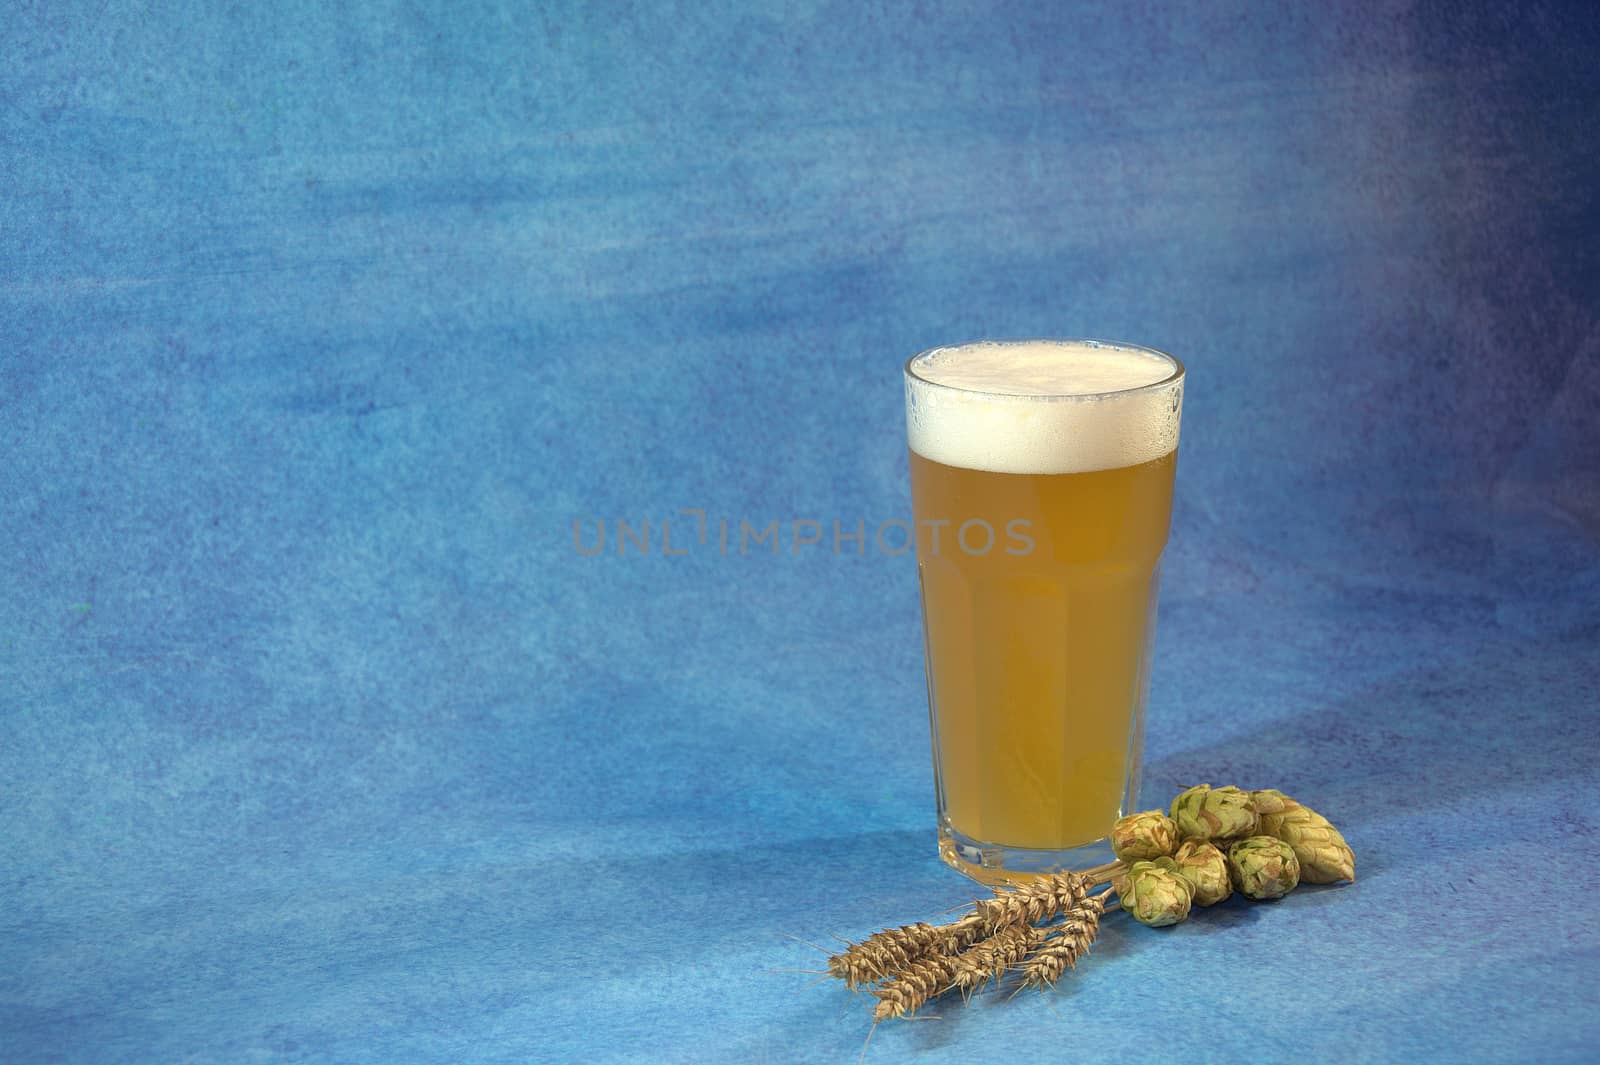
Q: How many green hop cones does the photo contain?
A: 6